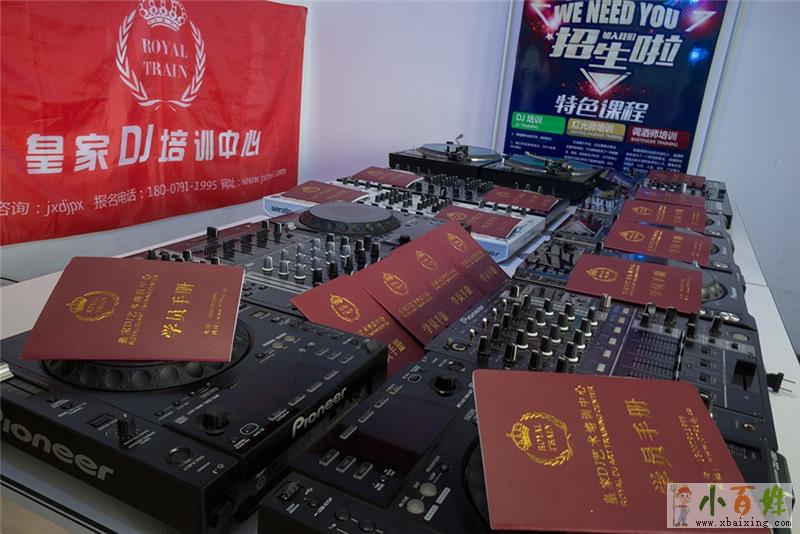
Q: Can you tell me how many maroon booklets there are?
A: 15